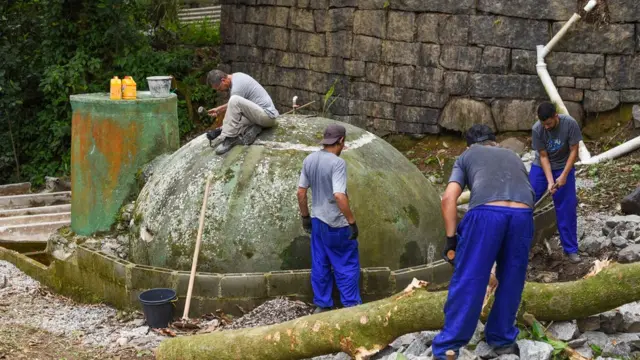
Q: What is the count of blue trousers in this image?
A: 3